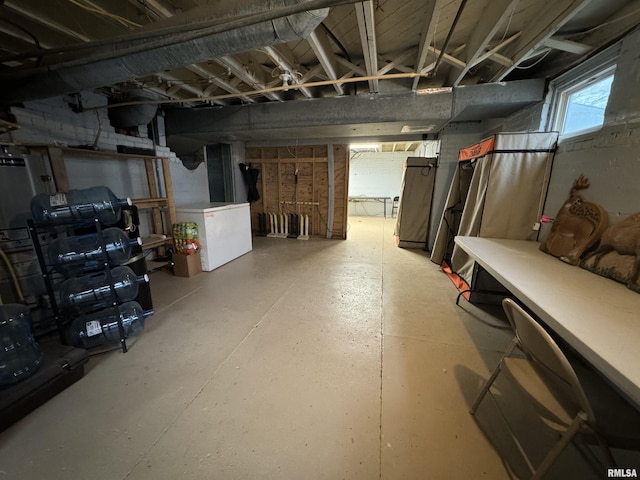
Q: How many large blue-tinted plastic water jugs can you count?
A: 5